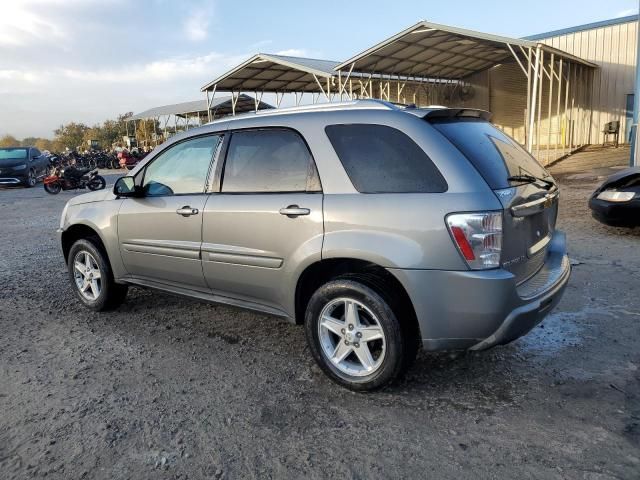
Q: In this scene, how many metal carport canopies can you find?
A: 3